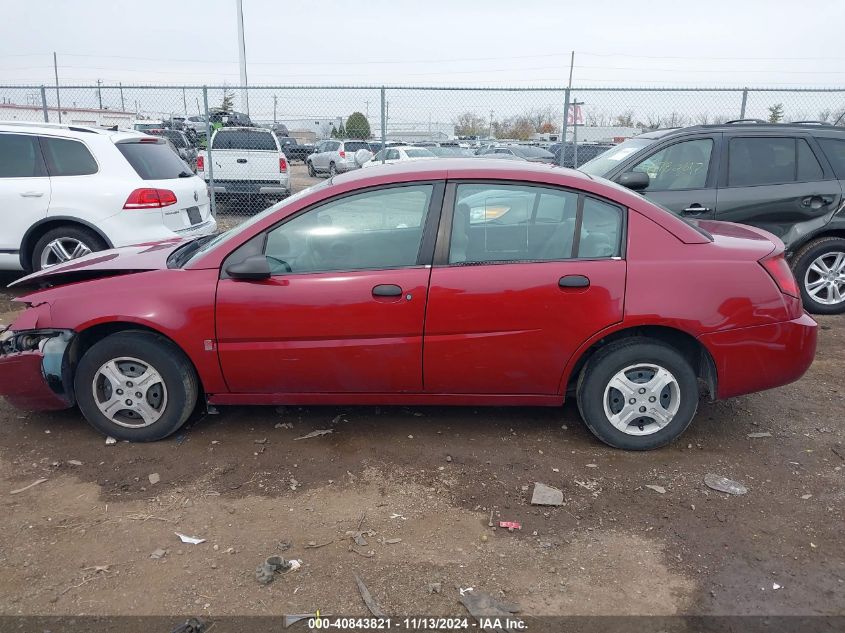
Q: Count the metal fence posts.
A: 5